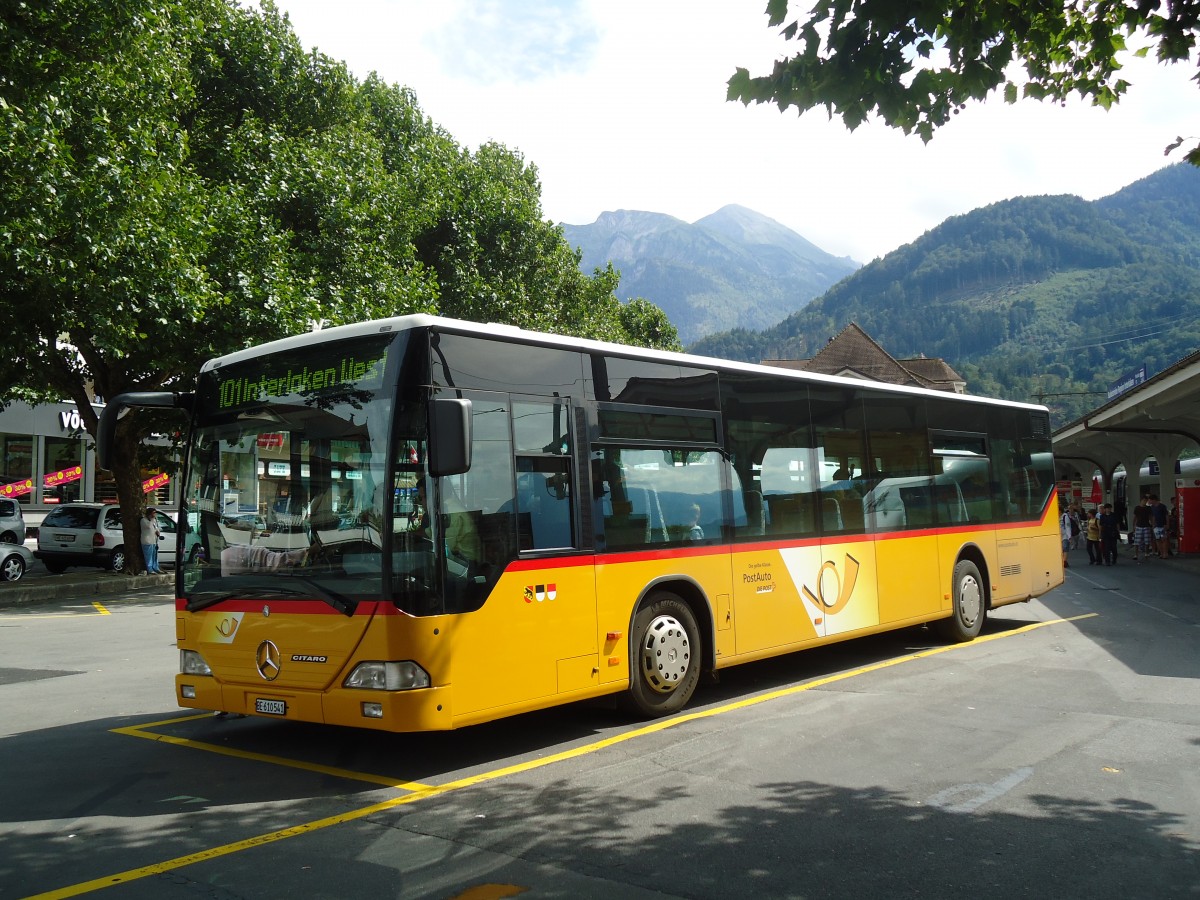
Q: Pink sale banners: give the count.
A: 3